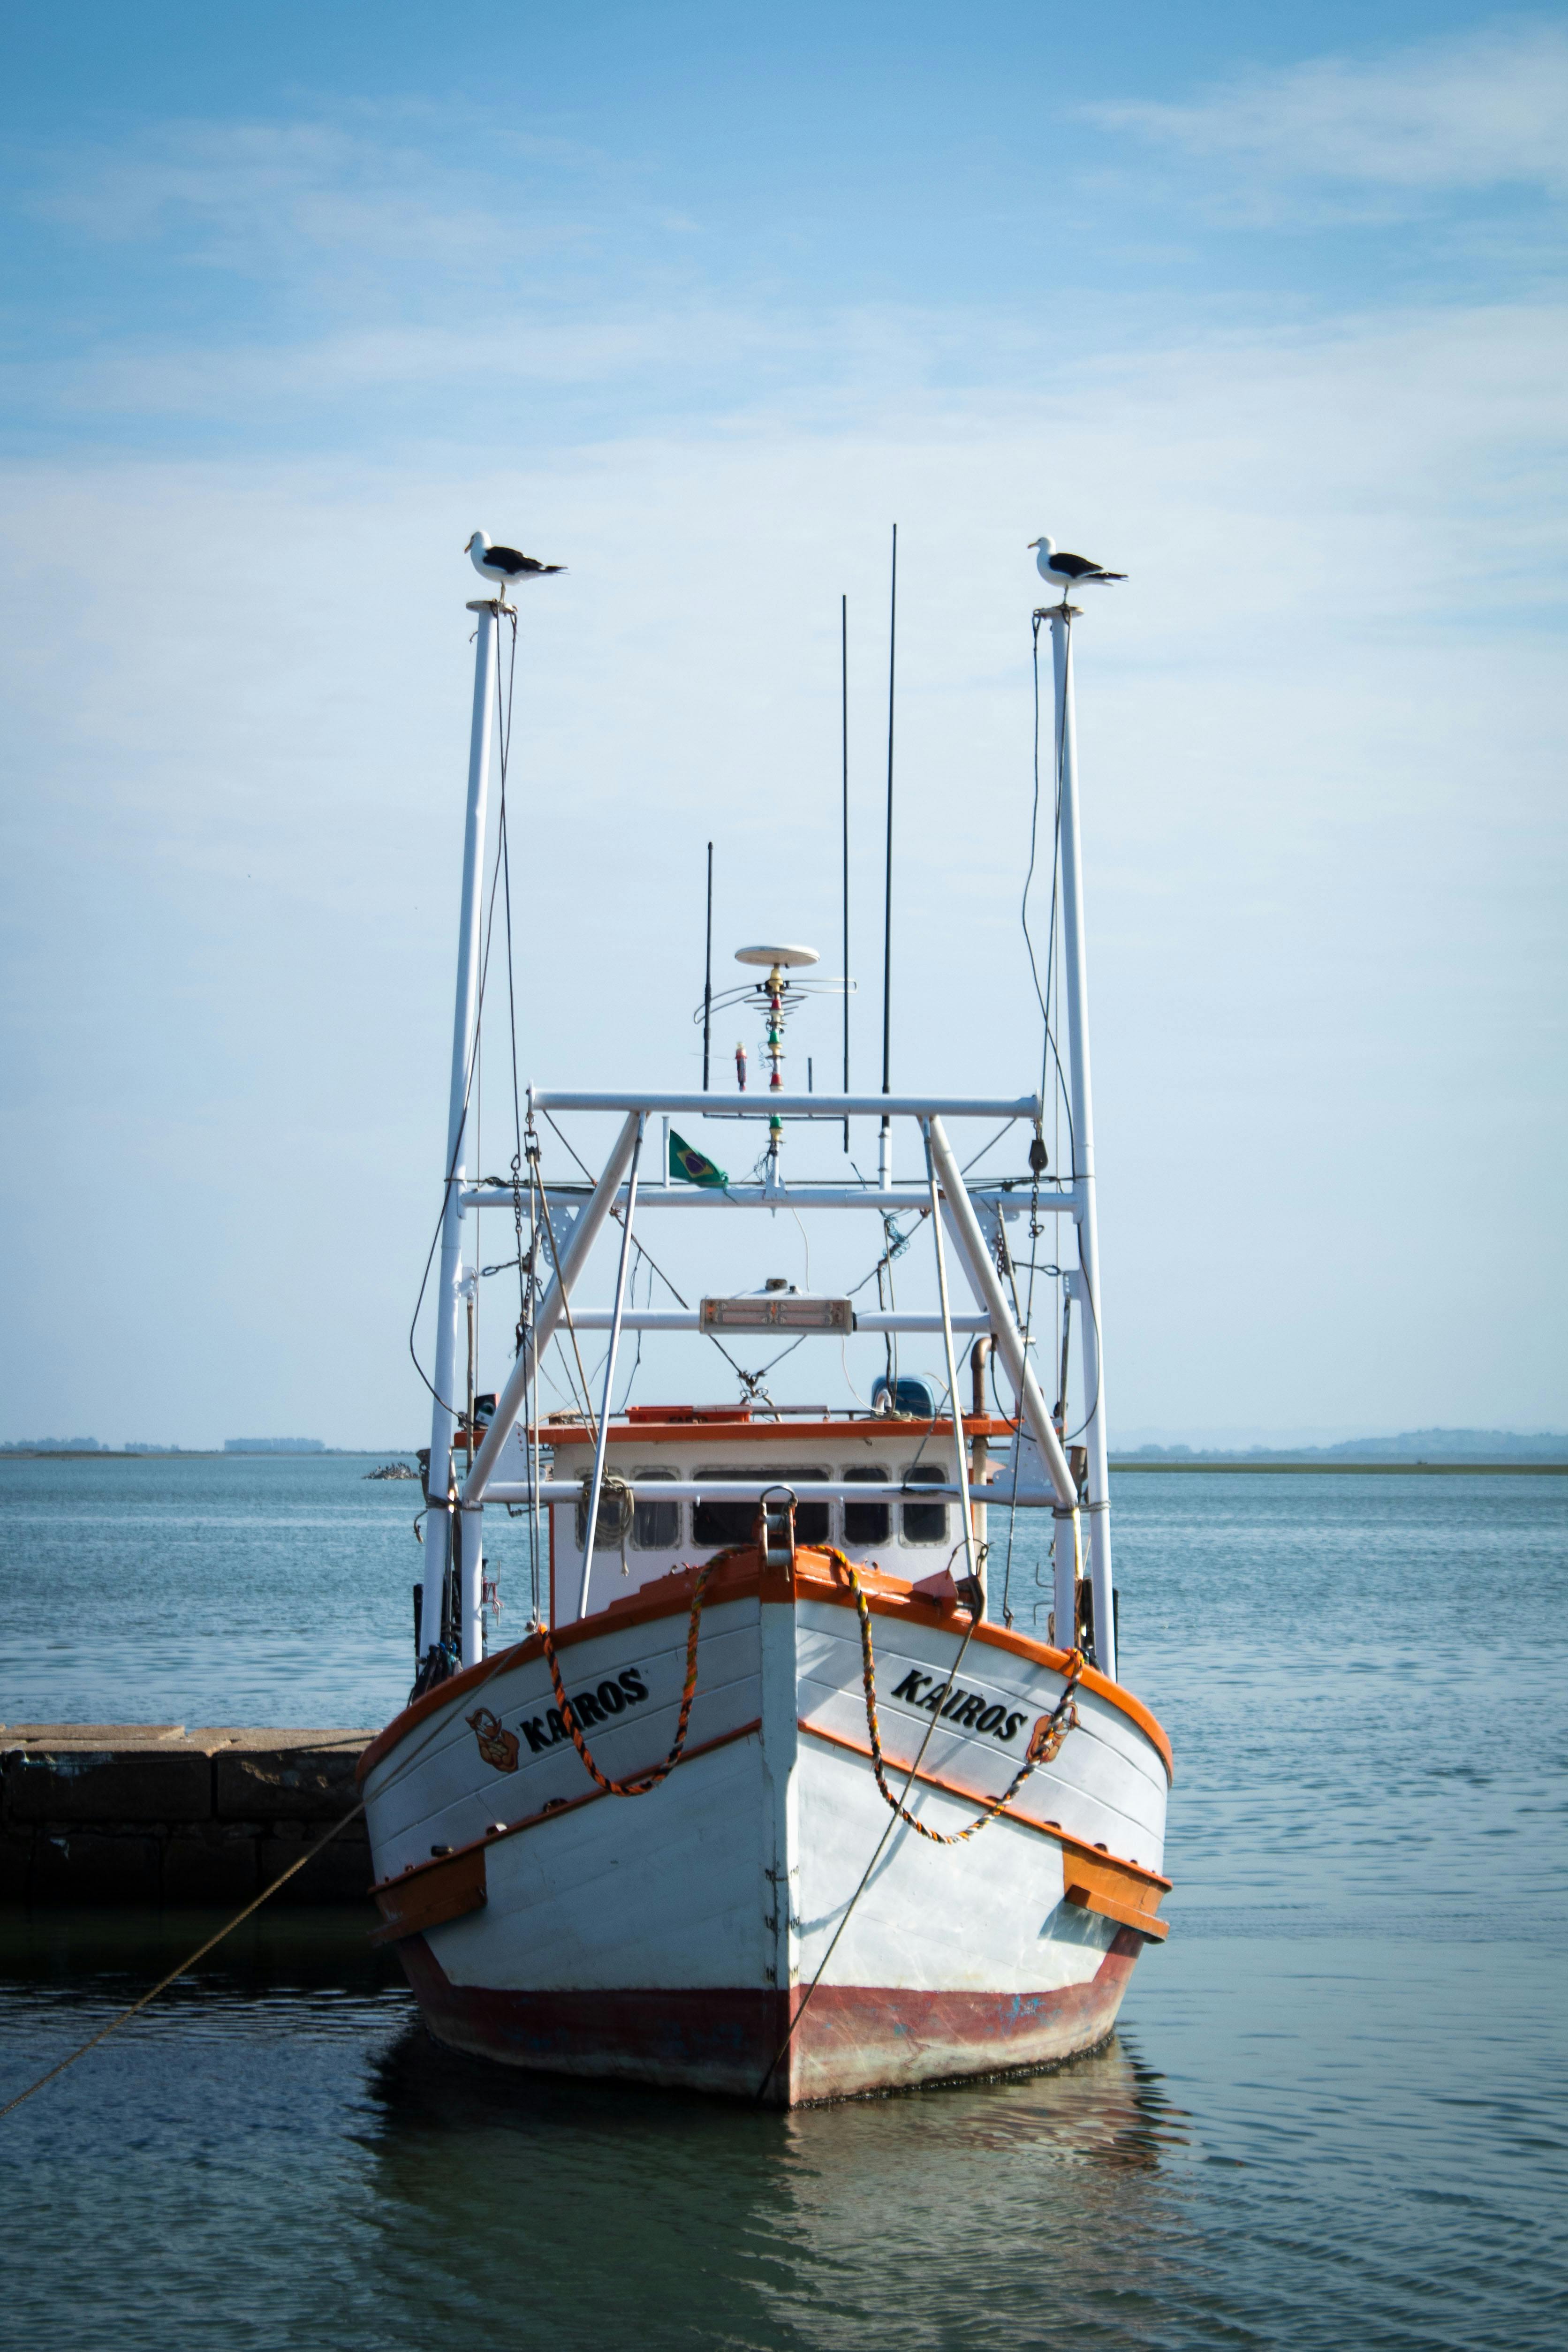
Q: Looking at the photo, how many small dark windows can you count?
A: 4